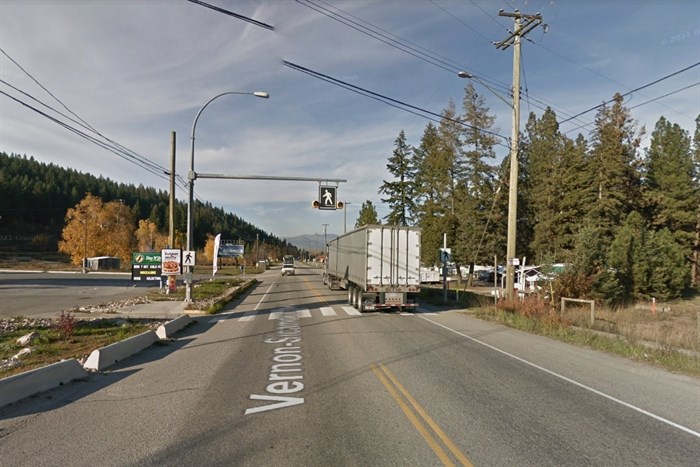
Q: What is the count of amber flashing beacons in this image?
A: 2